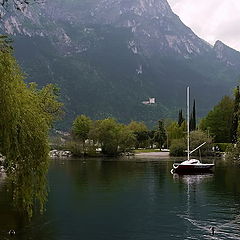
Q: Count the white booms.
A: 1